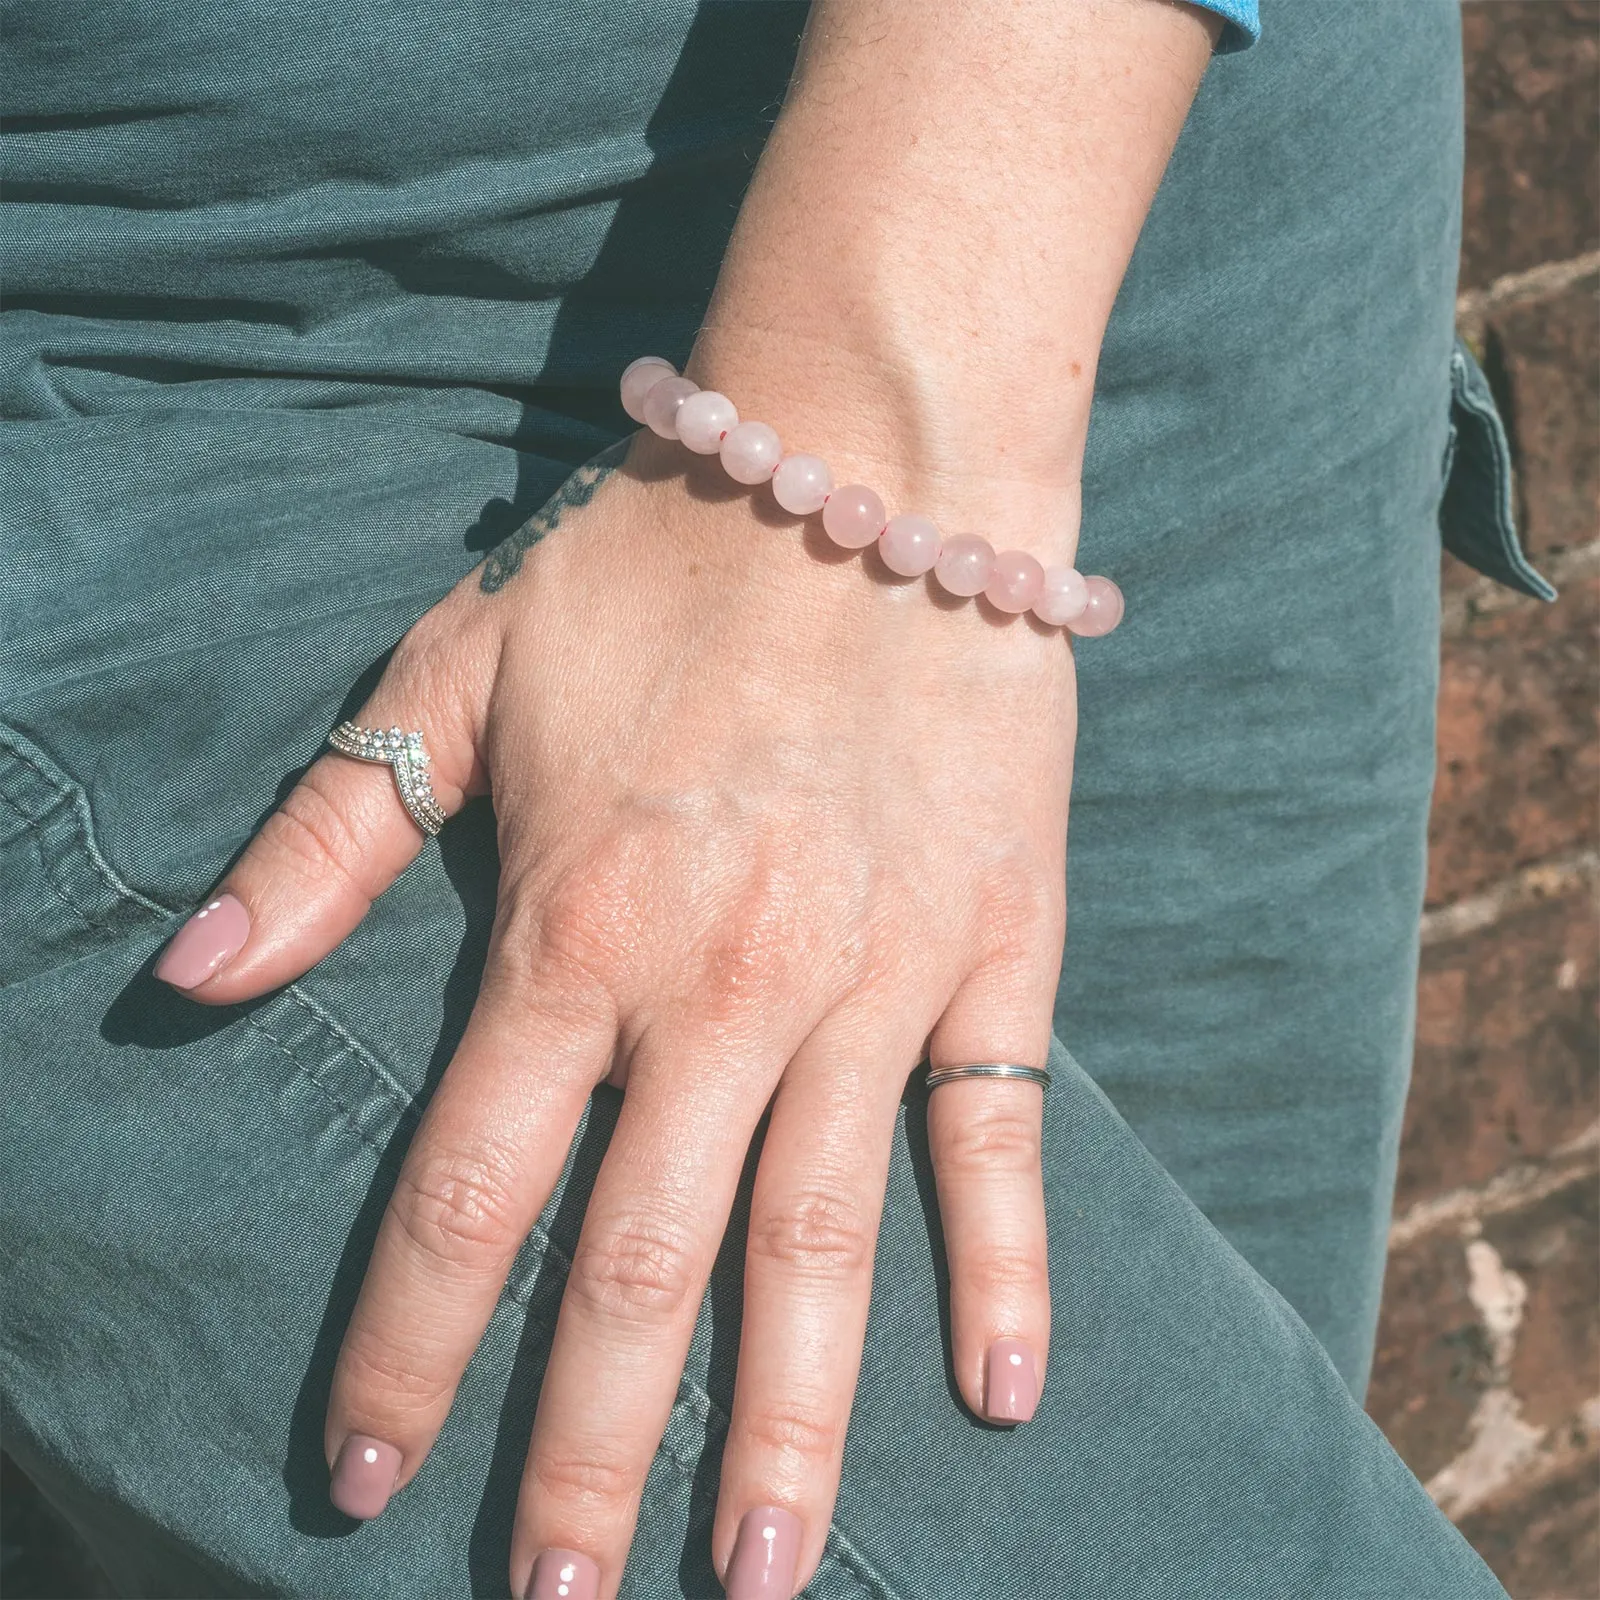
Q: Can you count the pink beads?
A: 11